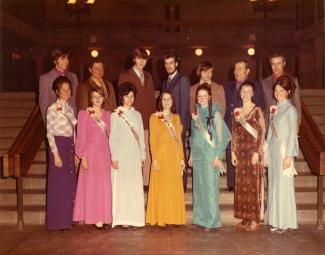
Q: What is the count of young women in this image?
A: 7